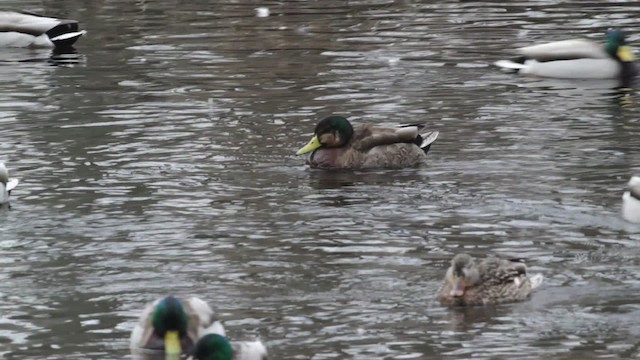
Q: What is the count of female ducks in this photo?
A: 1